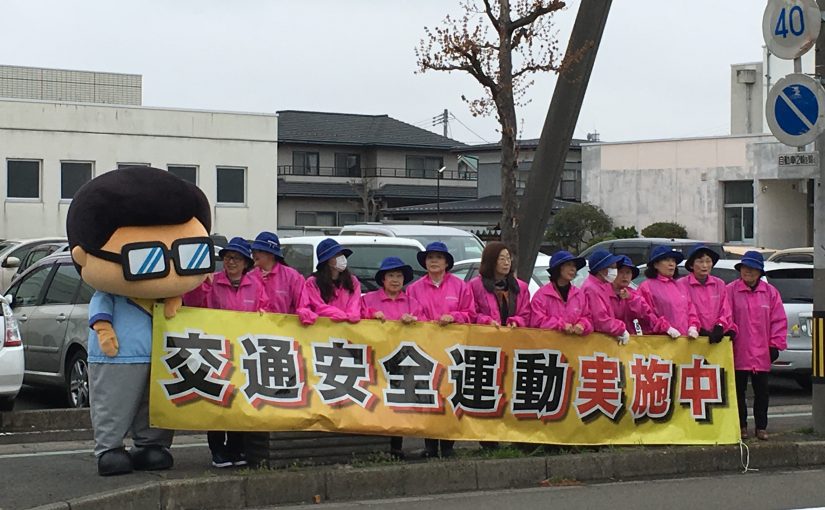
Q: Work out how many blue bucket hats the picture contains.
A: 11